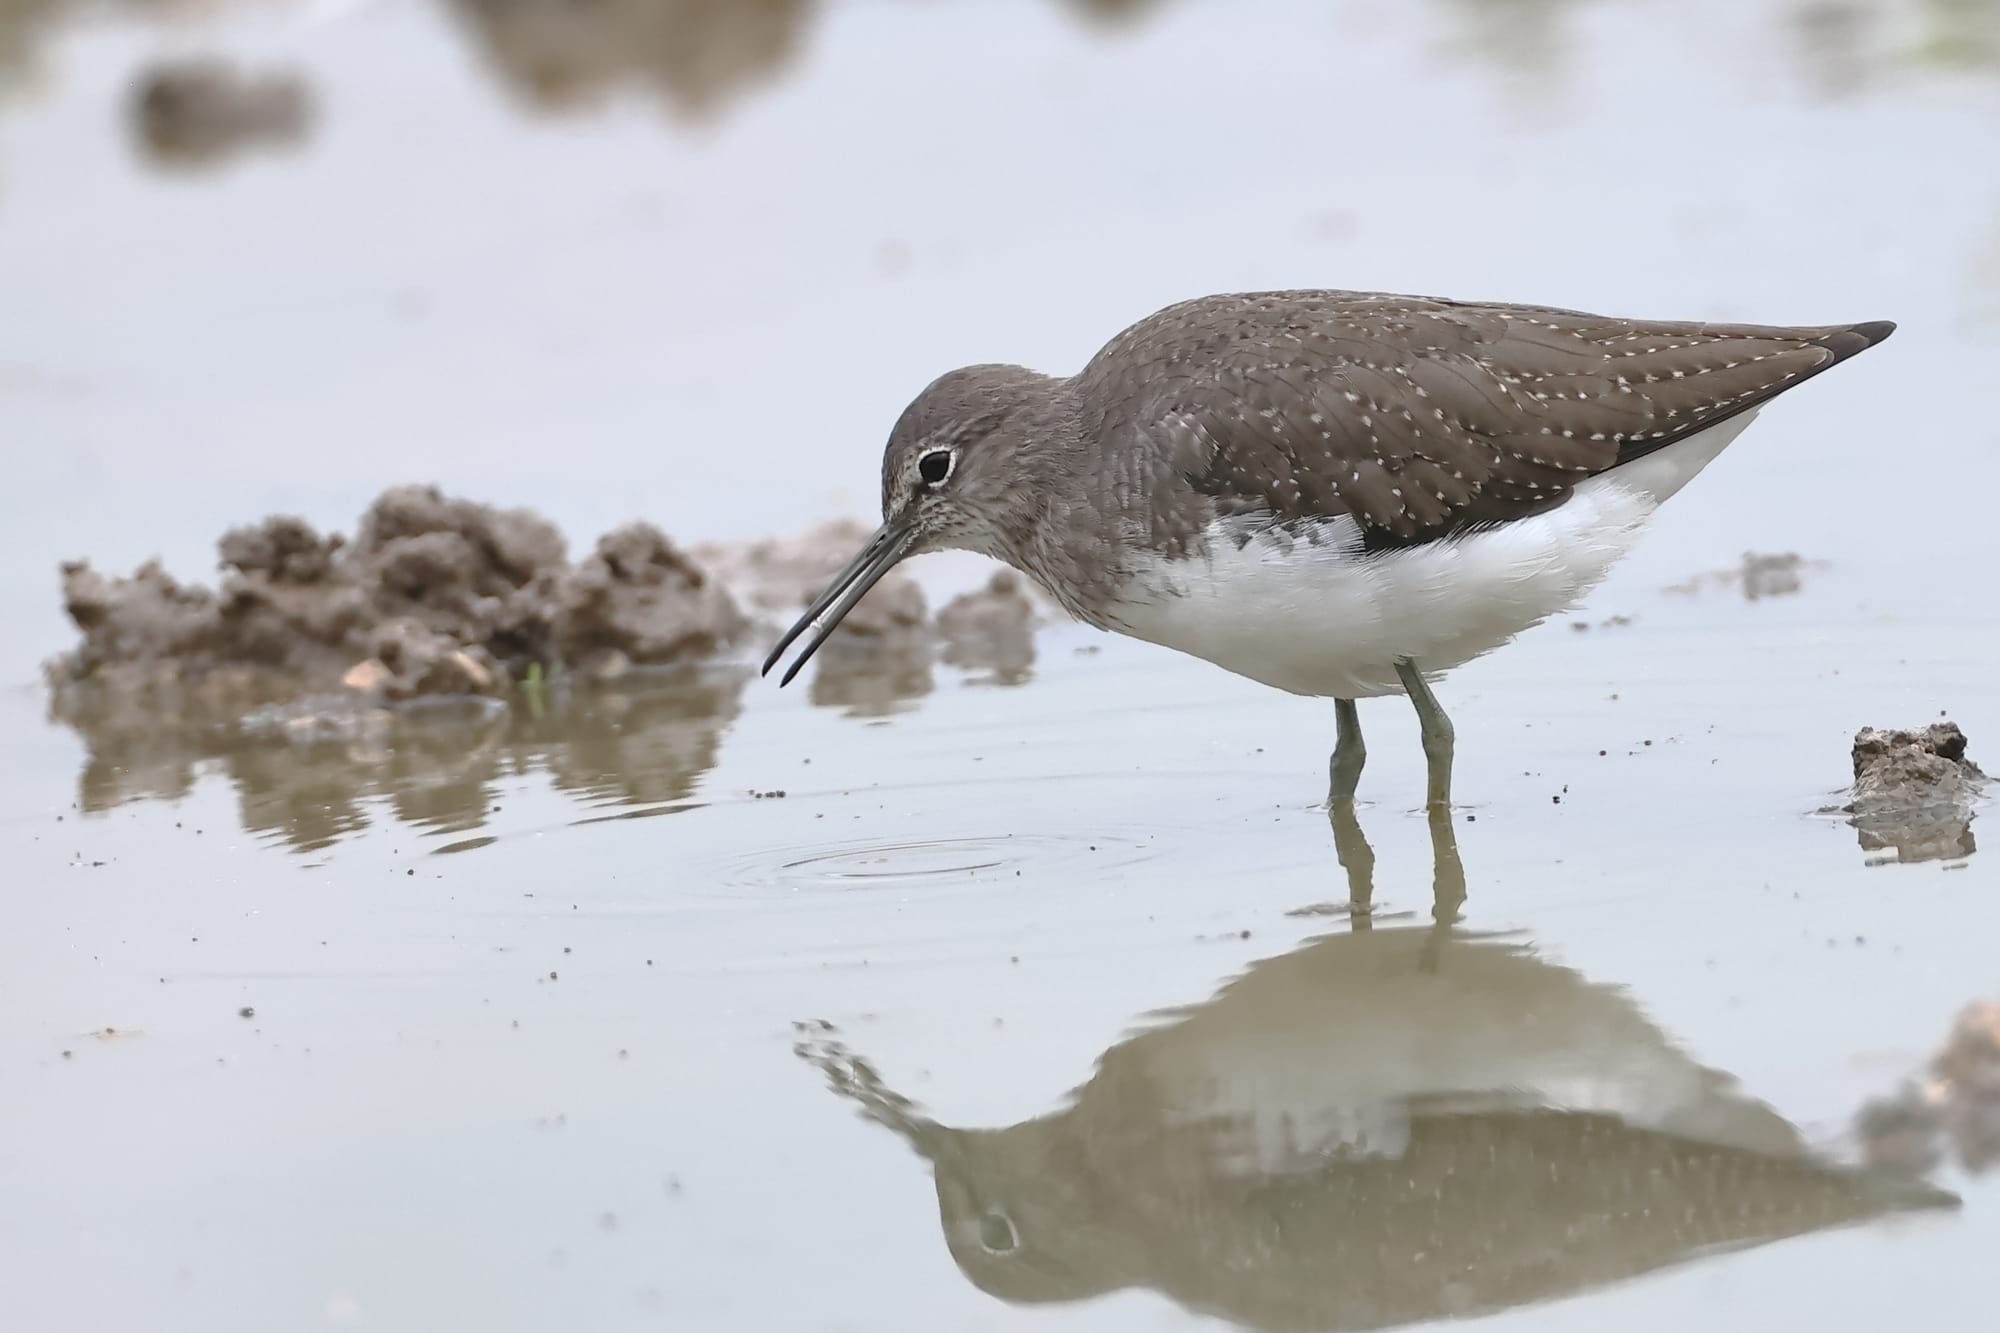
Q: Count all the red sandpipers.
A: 0